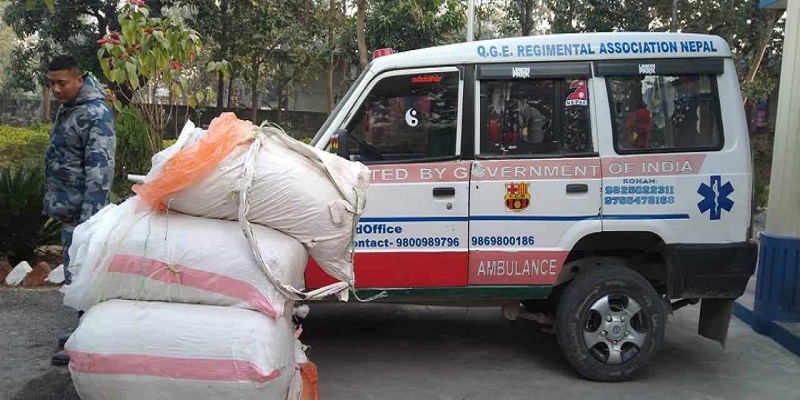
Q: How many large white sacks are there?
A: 3